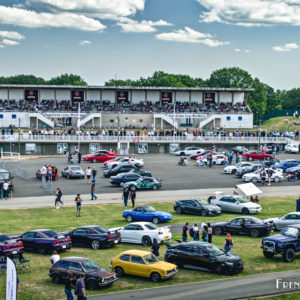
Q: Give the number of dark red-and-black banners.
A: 5